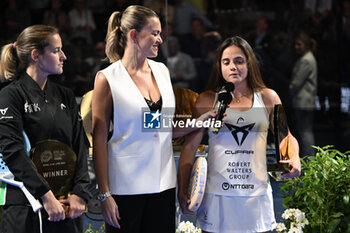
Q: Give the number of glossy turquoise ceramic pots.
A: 0